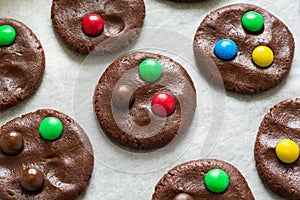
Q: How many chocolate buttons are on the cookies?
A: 14